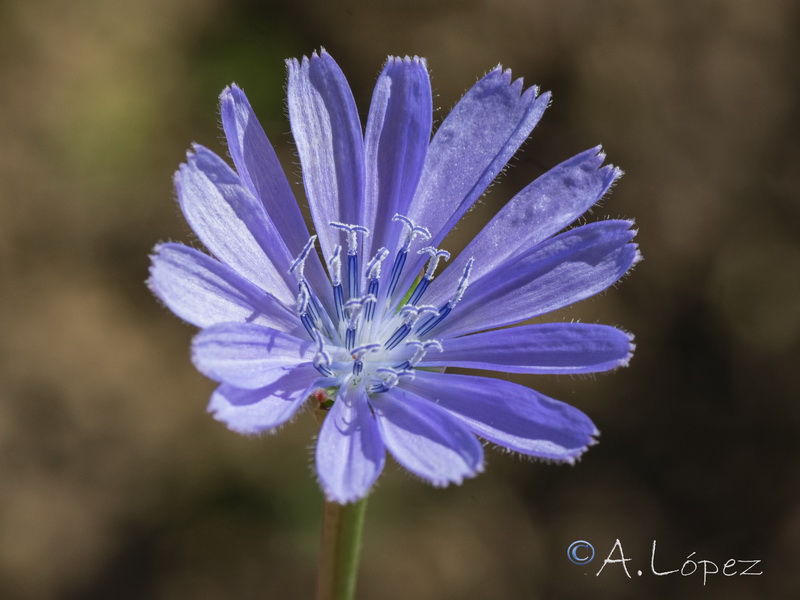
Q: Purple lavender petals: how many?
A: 14